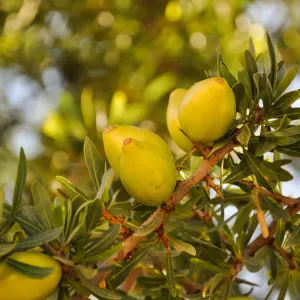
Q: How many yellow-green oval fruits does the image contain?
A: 5